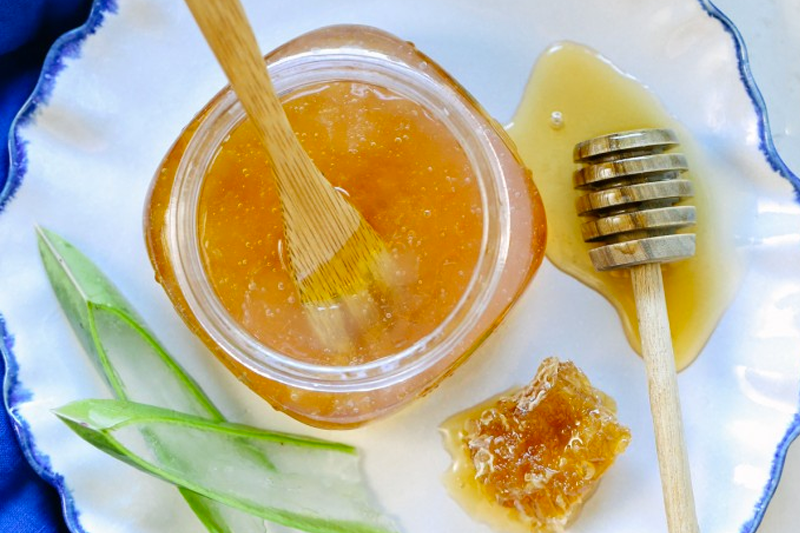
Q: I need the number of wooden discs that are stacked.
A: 5